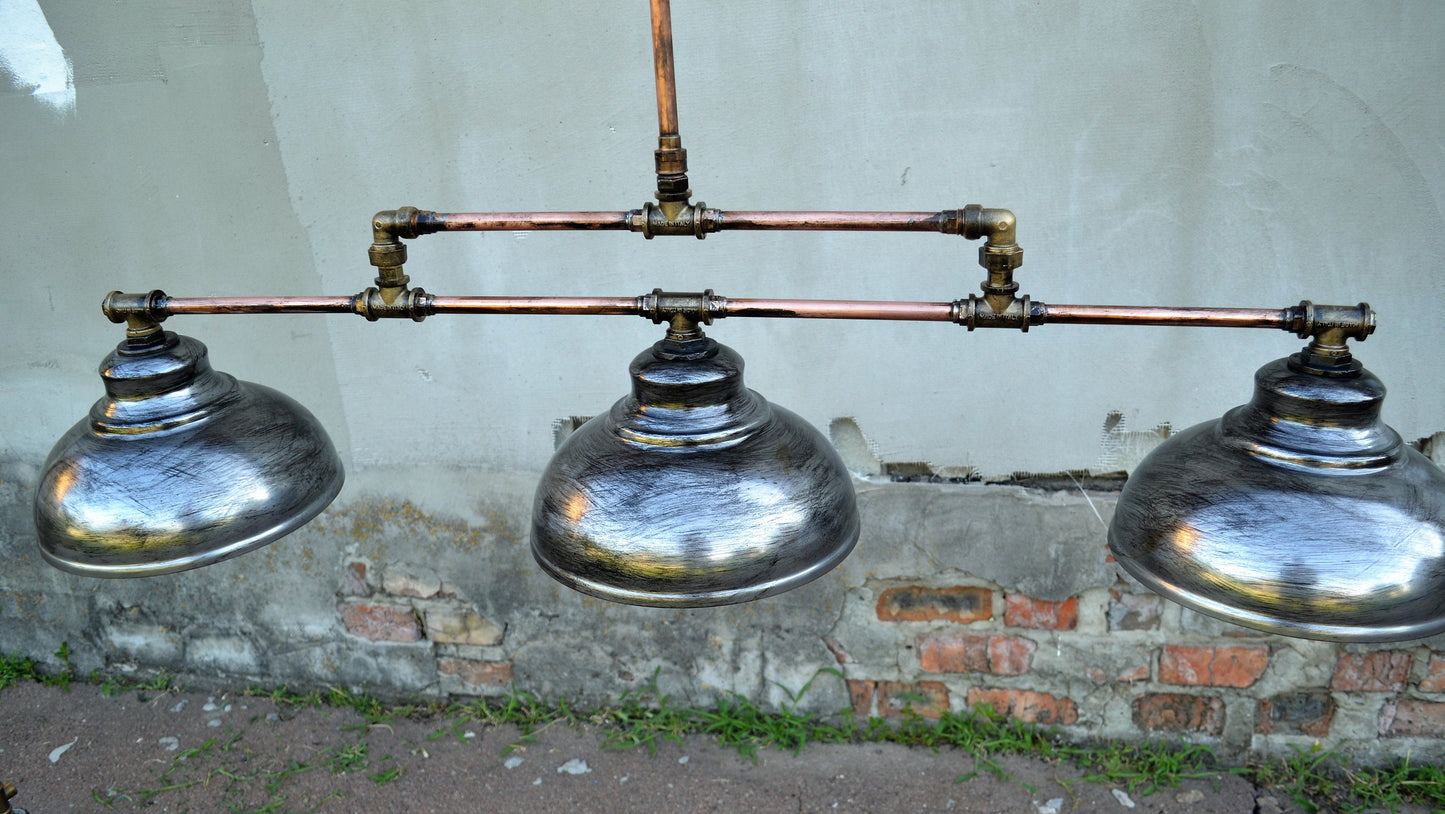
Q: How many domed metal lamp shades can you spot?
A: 3